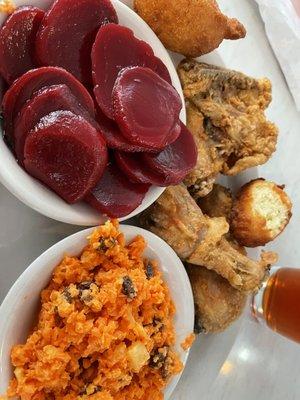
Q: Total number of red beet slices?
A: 11